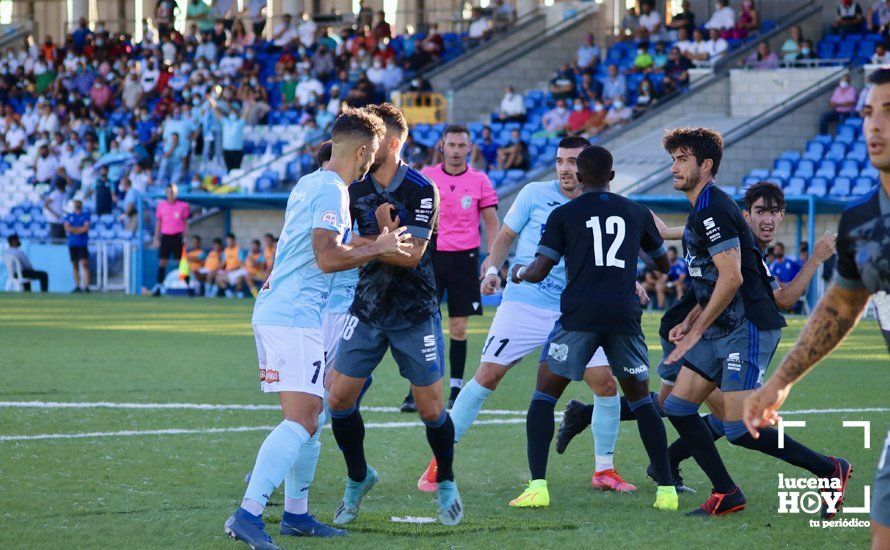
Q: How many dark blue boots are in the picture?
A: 2